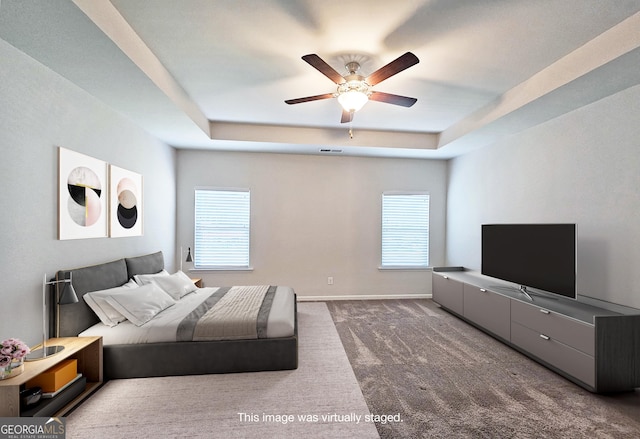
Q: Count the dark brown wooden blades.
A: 5